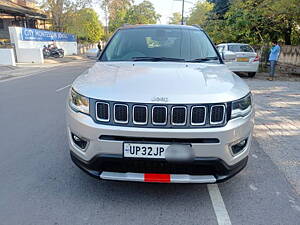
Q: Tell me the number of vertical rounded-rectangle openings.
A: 7